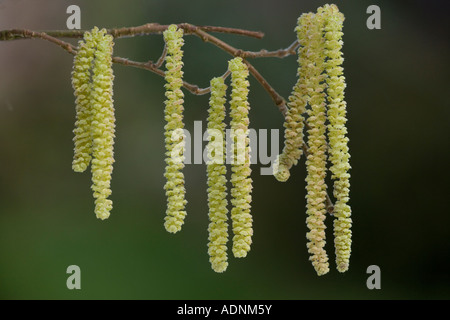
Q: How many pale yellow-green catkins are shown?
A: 8